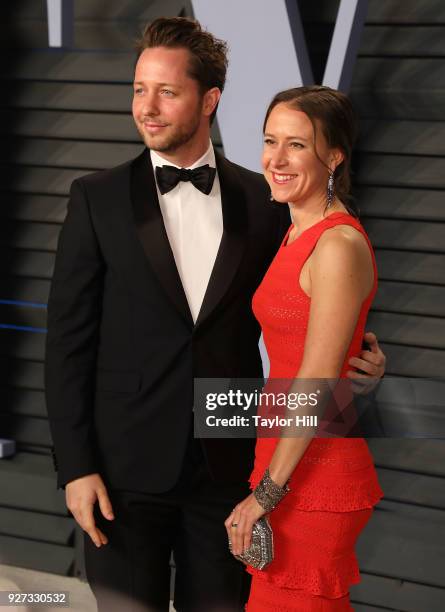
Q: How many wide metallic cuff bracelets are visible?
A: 1